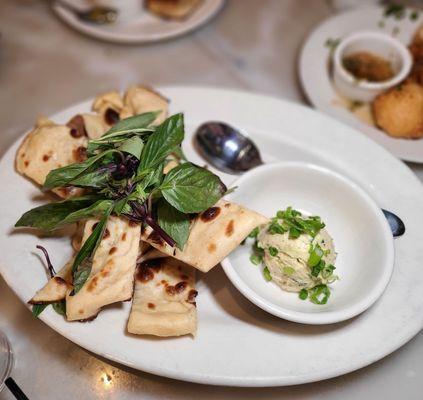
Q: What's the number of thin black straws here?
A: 1